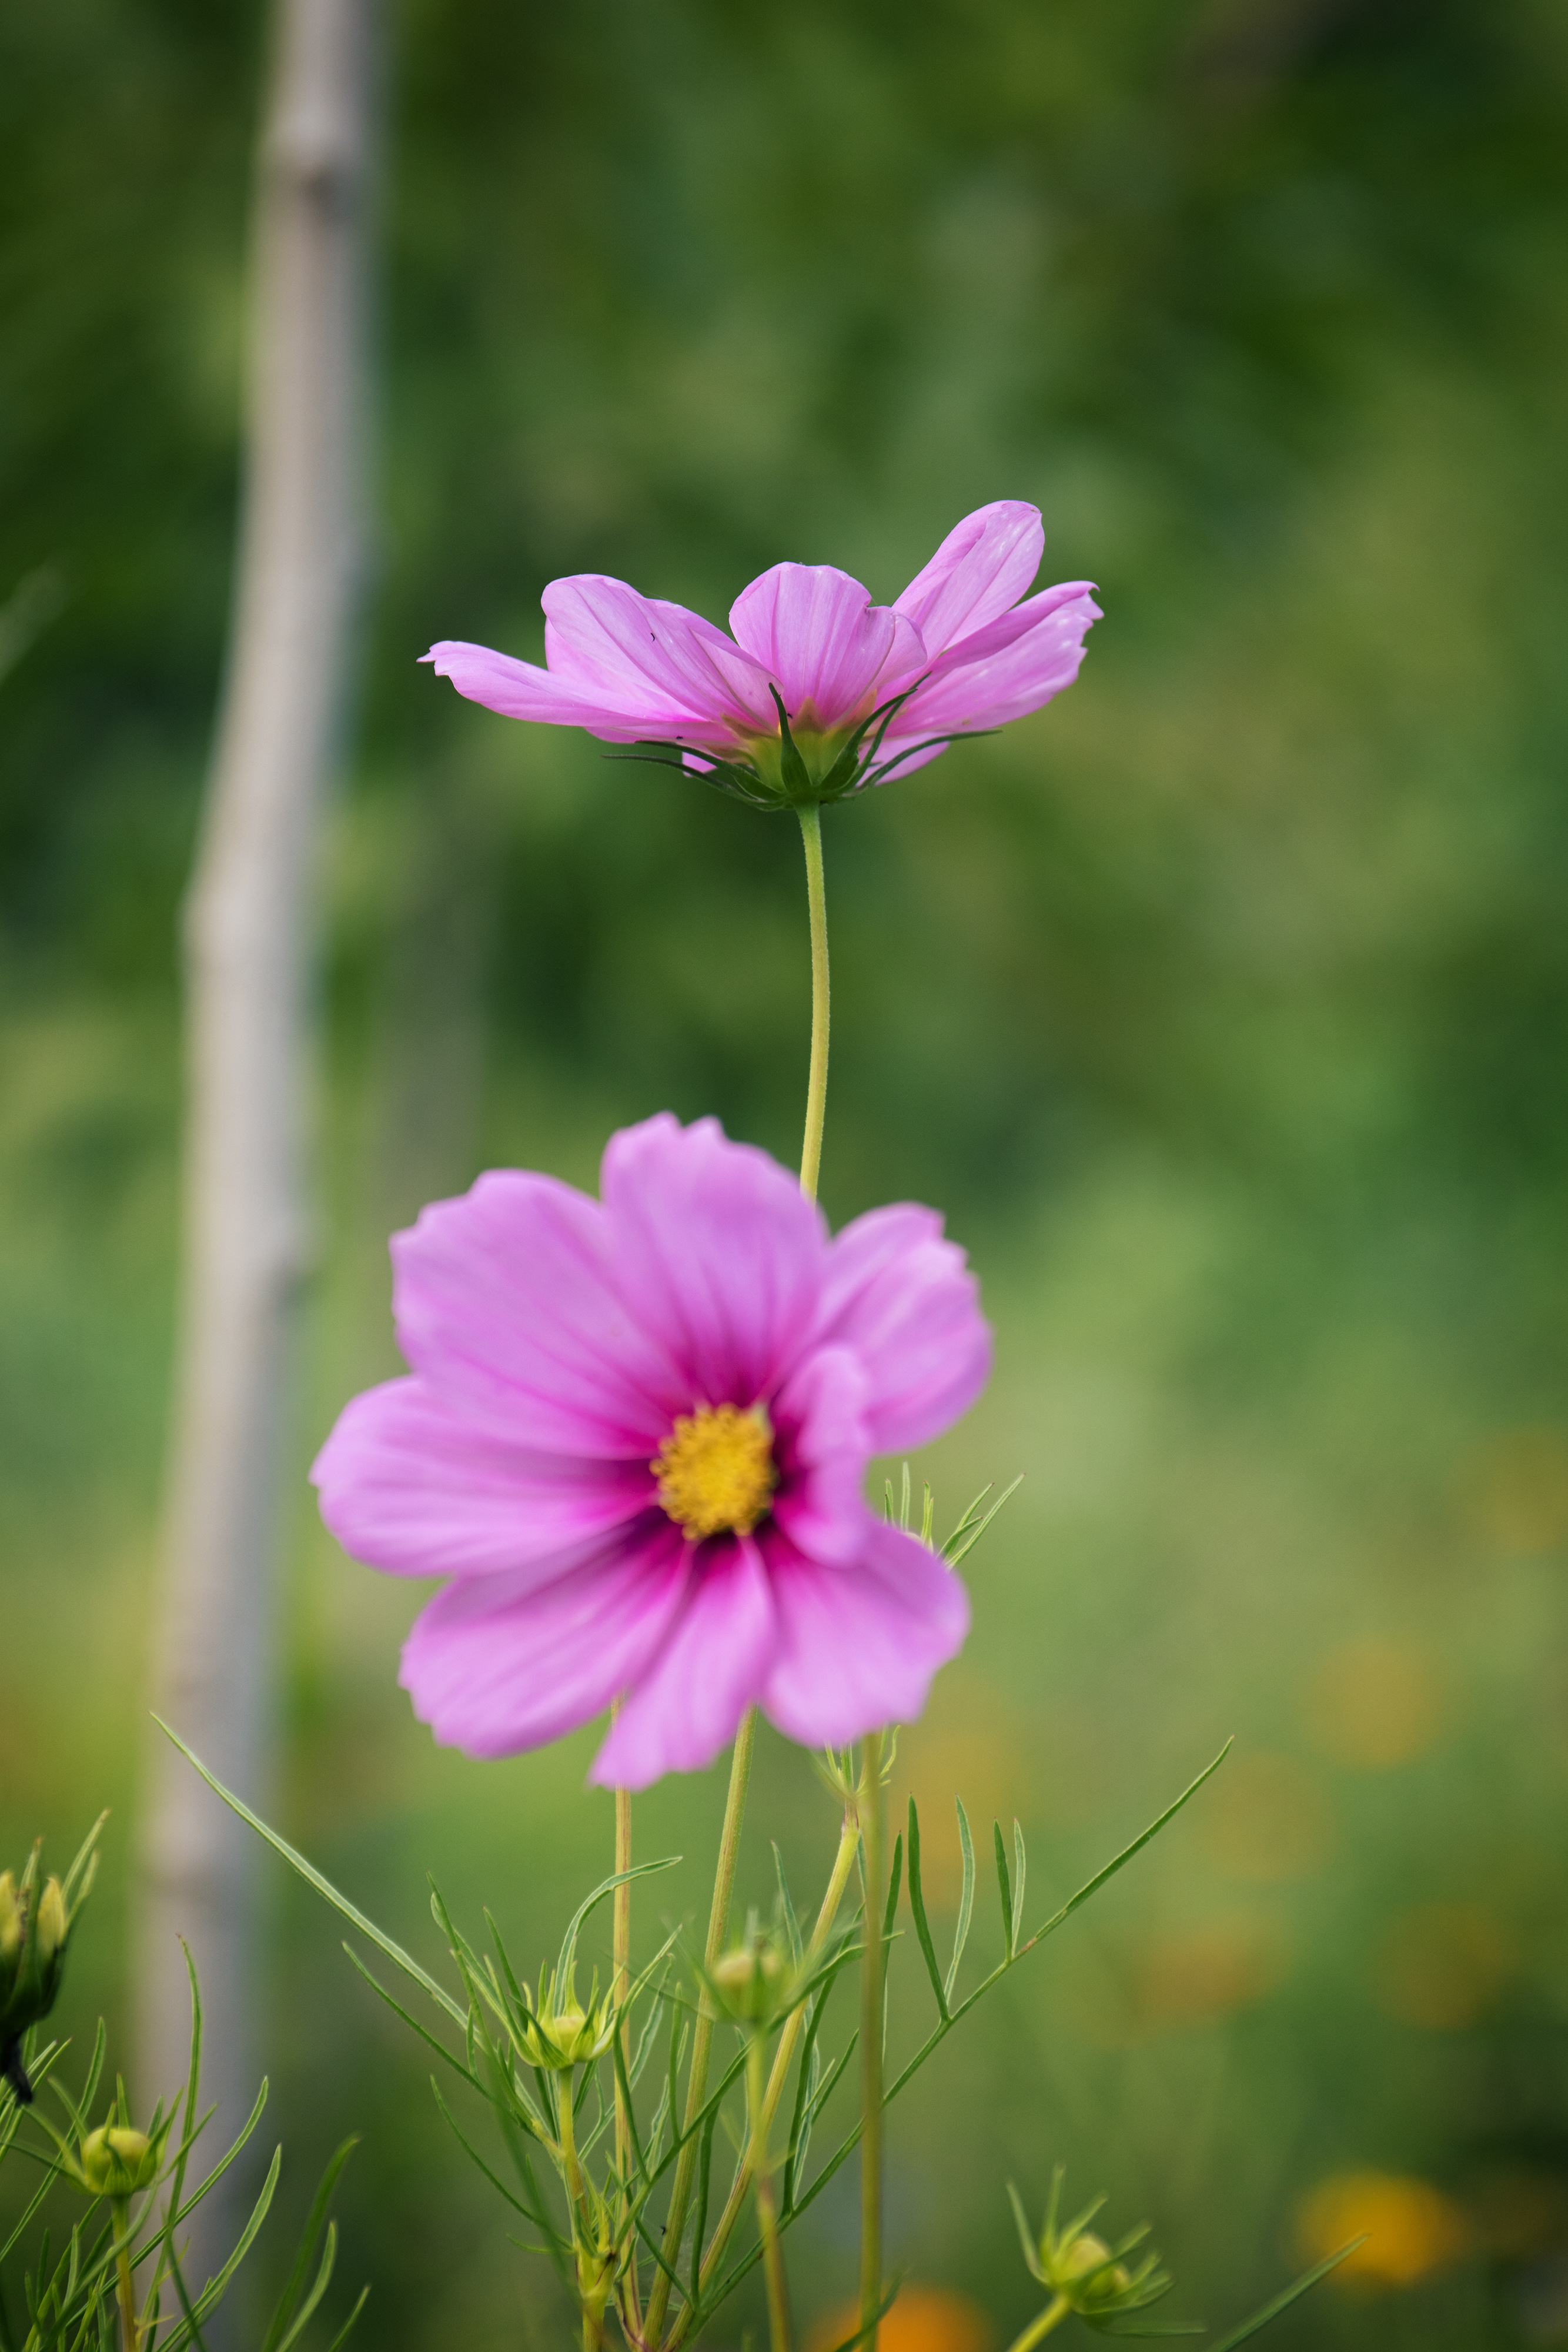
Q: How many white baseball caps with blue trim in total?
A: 0